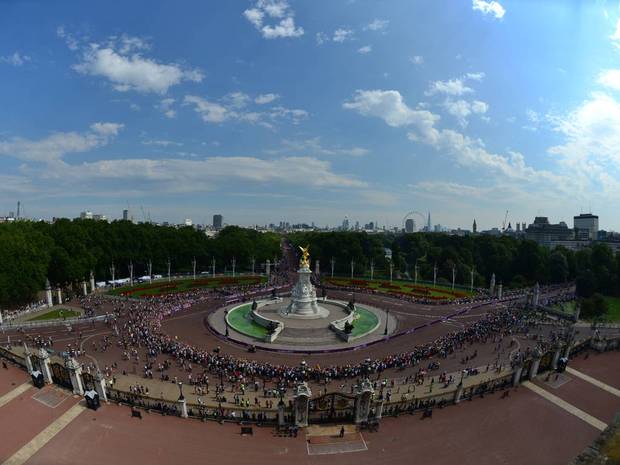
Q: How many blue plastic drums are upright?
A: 0